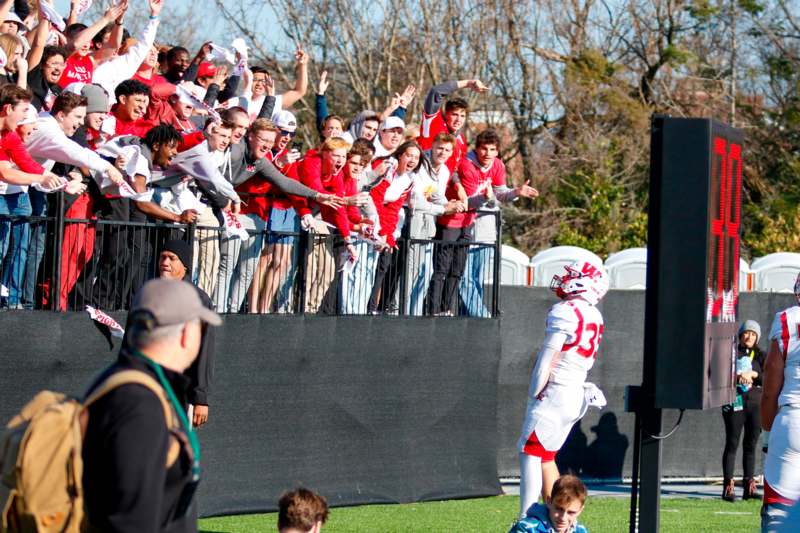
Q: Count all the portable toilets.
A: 5